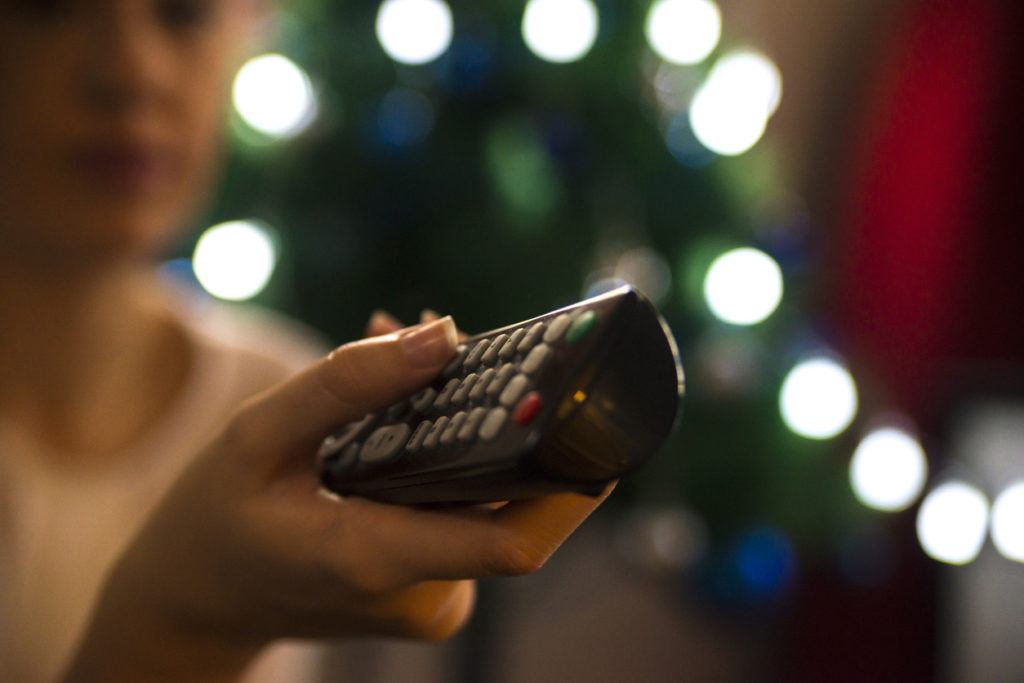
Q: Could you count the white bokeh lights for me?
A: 12